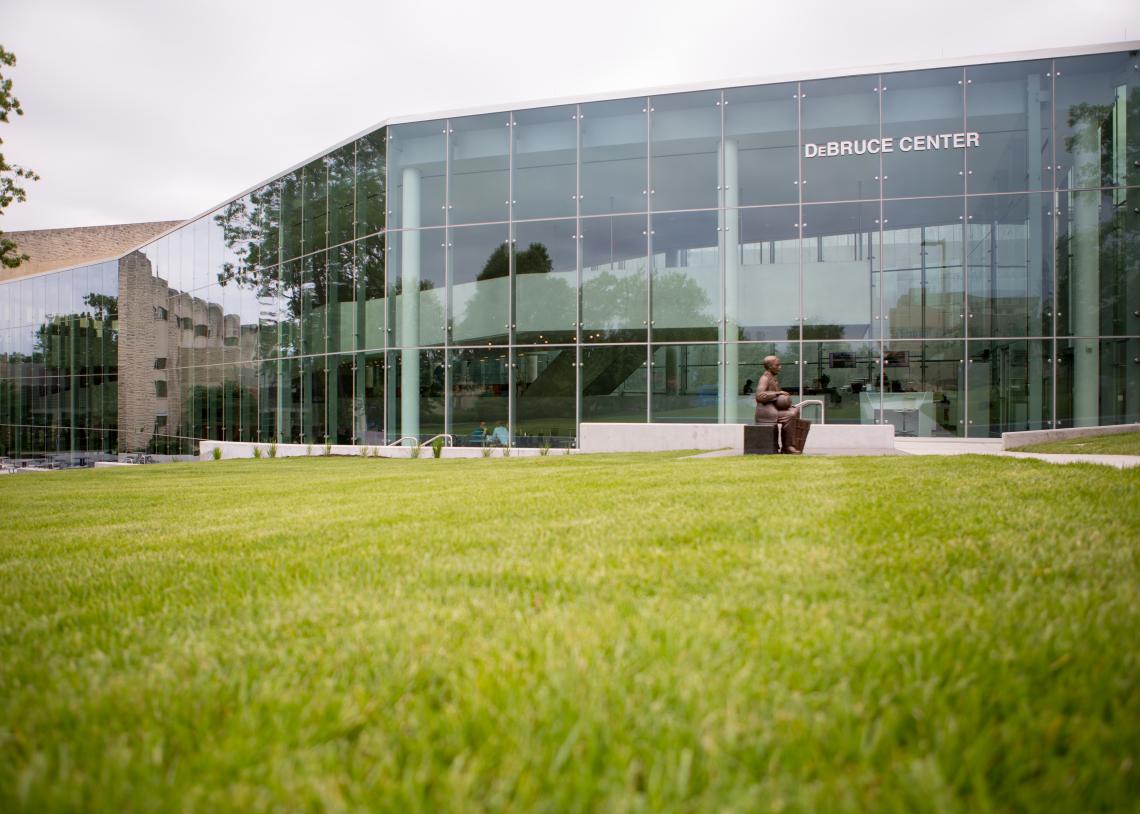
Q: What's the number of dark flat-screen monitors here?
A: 2